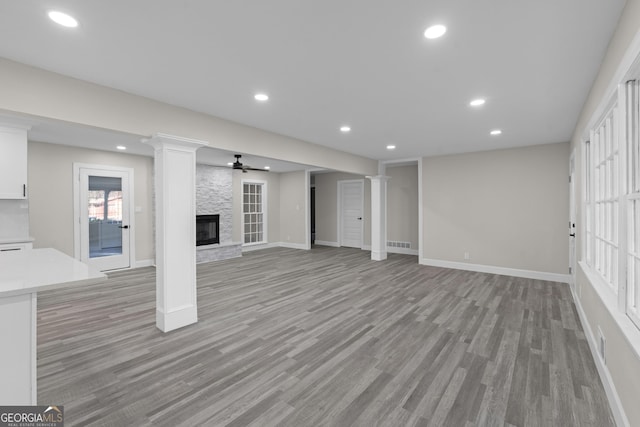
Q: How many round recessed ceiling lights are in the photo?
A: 10